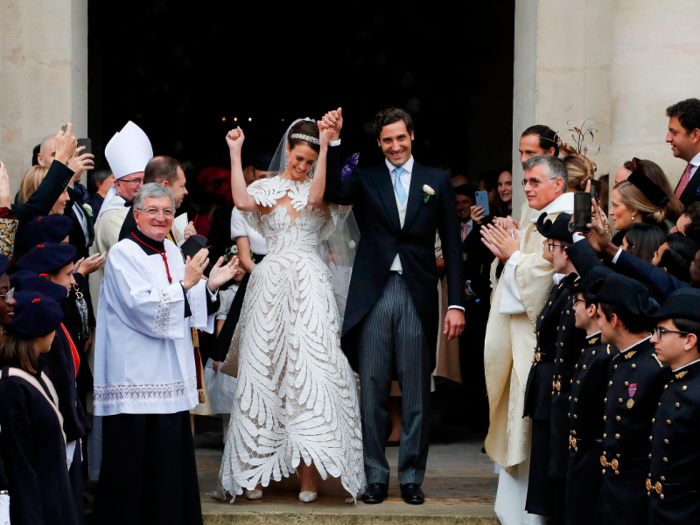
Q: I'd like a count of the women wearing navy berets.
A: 5